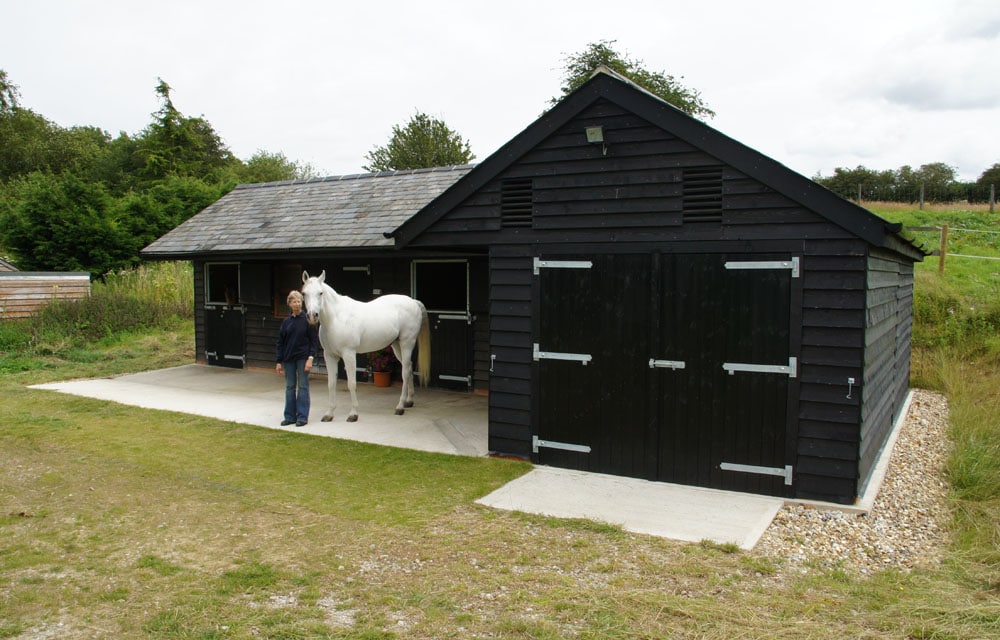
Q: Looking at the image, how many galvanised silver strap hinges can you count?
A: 12